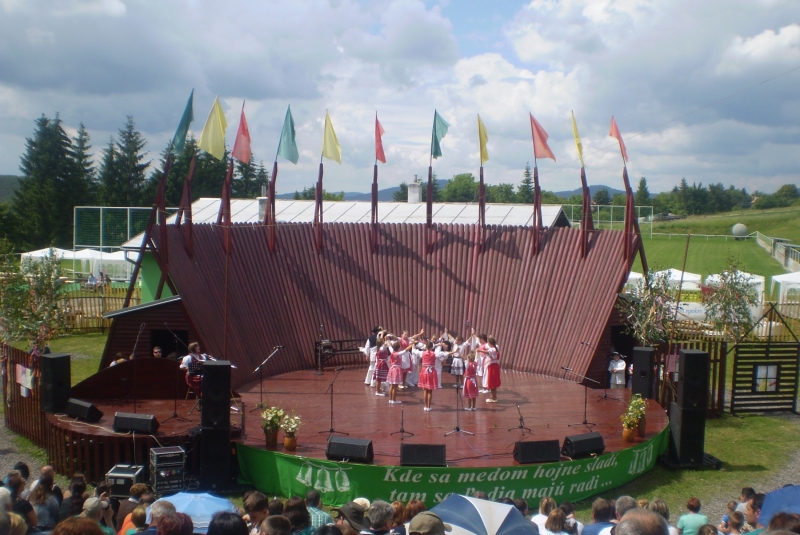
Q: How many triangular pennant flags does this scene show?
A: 11